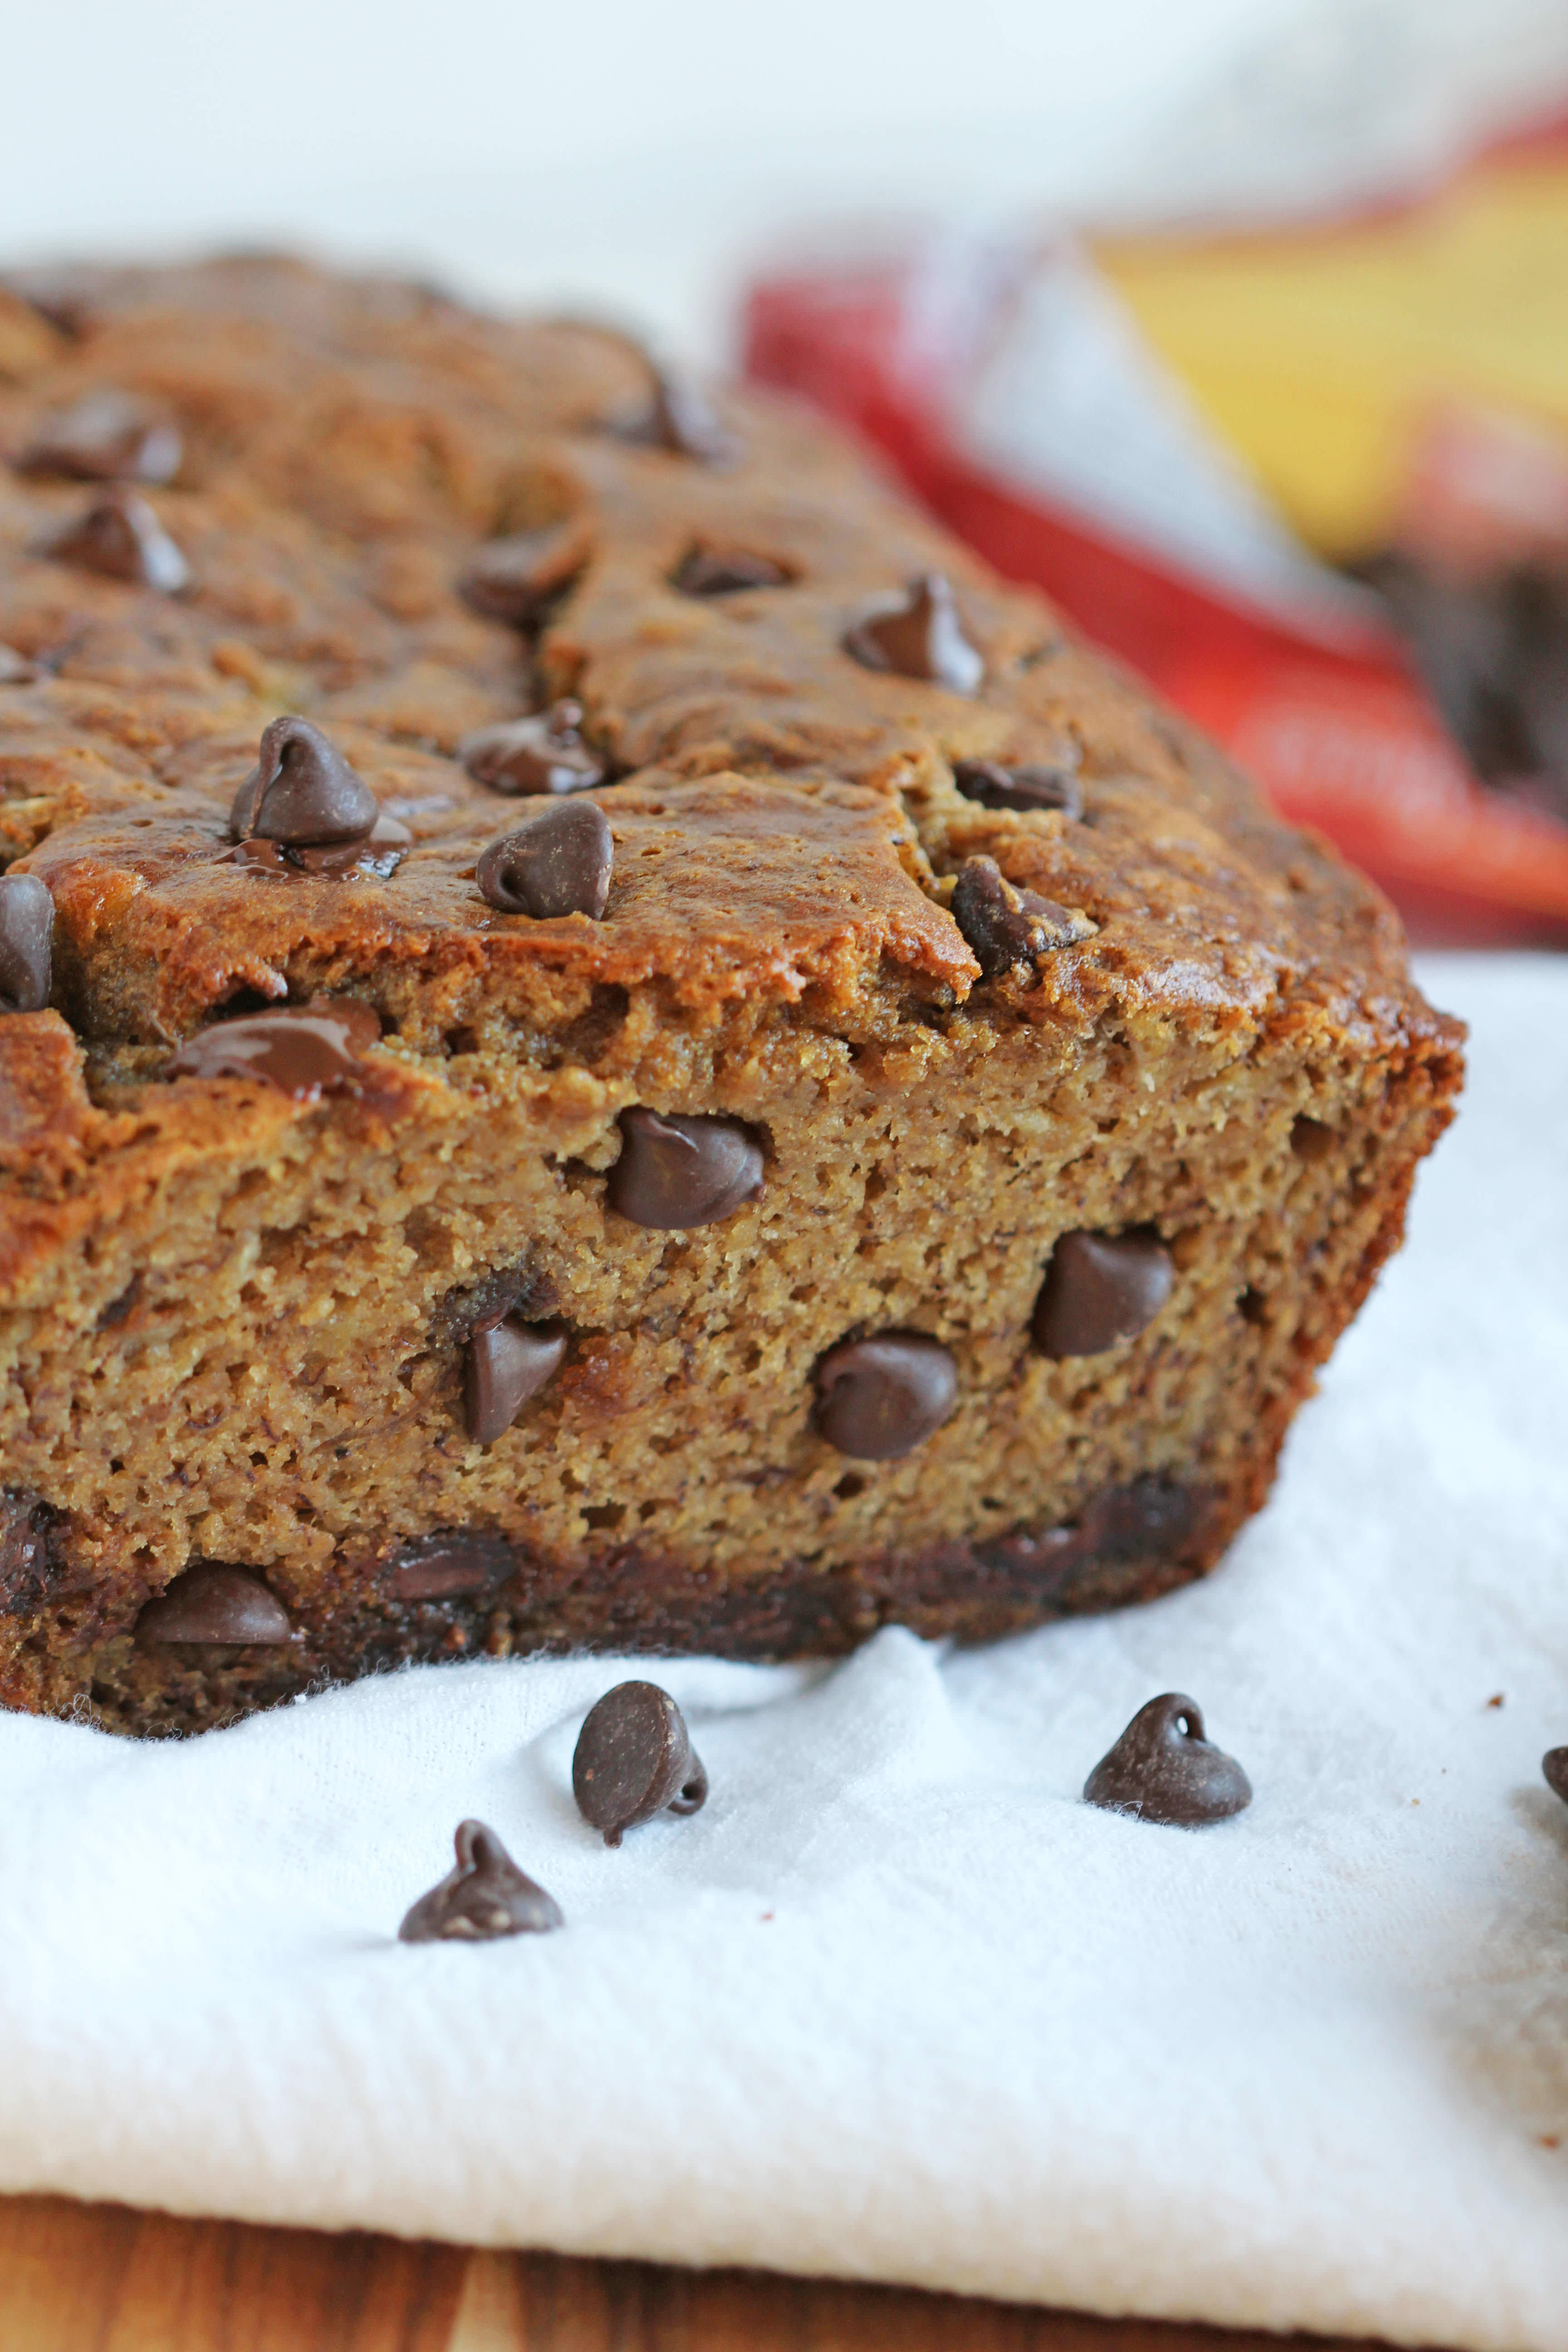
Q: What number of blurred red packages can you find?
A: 1